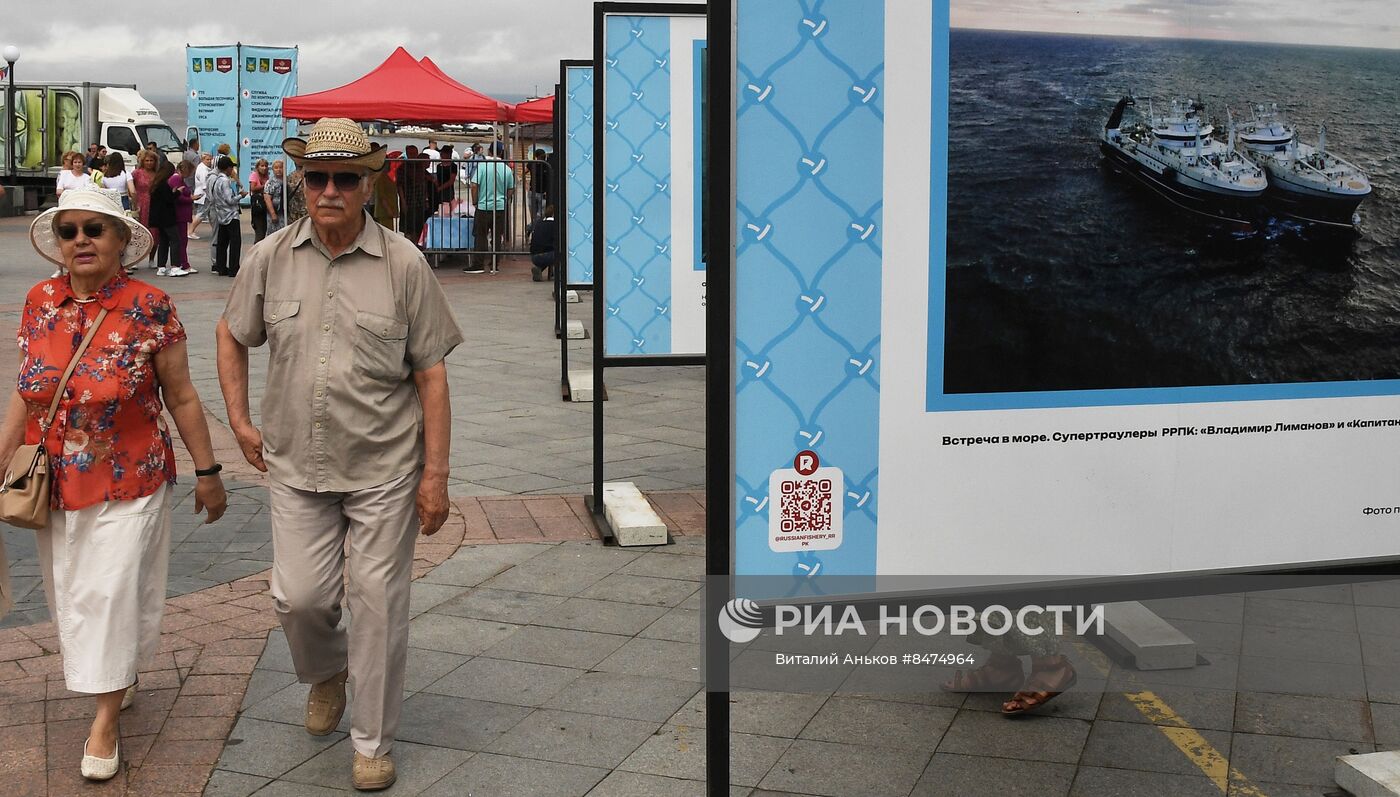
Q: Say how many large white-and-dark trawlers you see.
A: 2